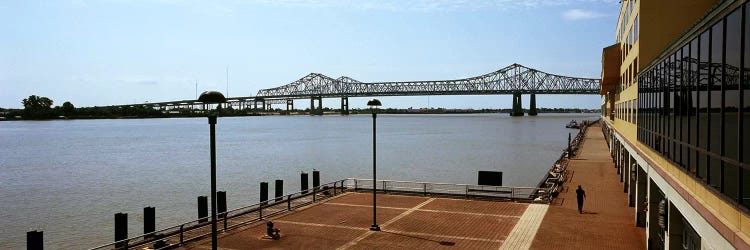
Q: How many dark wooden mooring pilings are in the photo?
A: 9